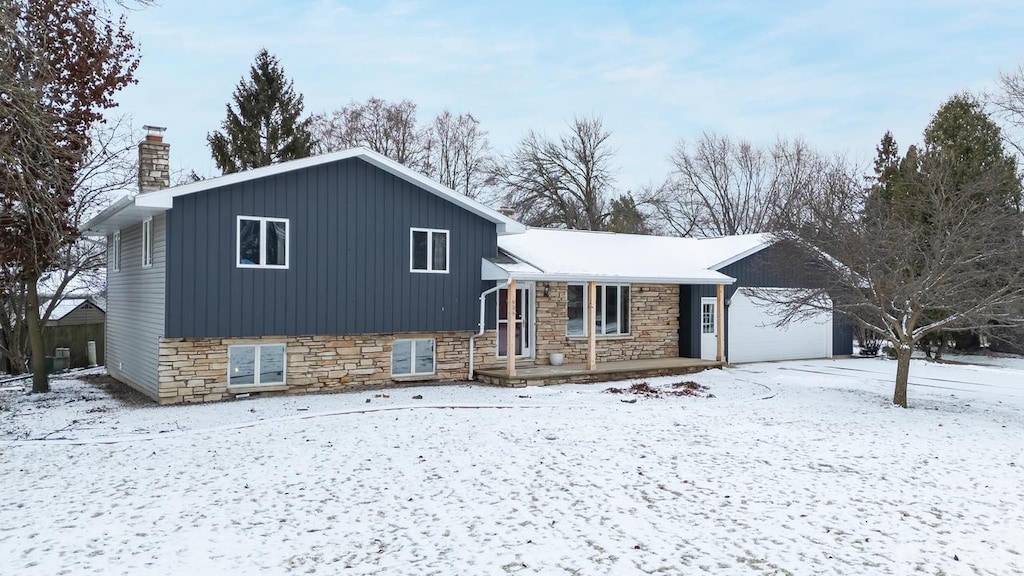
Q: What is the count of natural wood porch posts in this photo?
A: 3